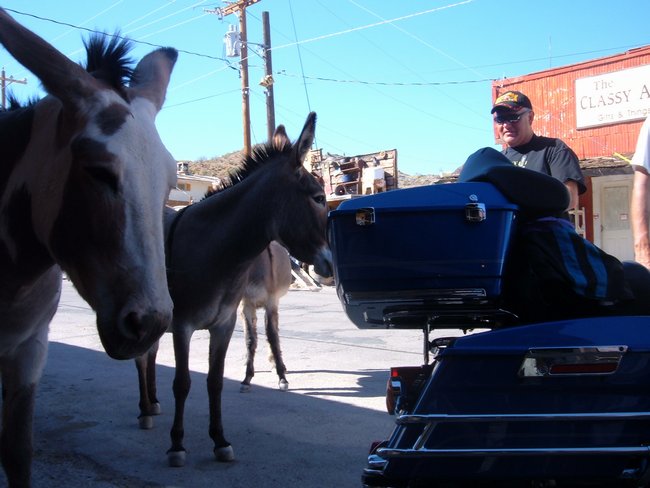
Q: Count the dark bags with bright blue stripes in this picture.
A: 1